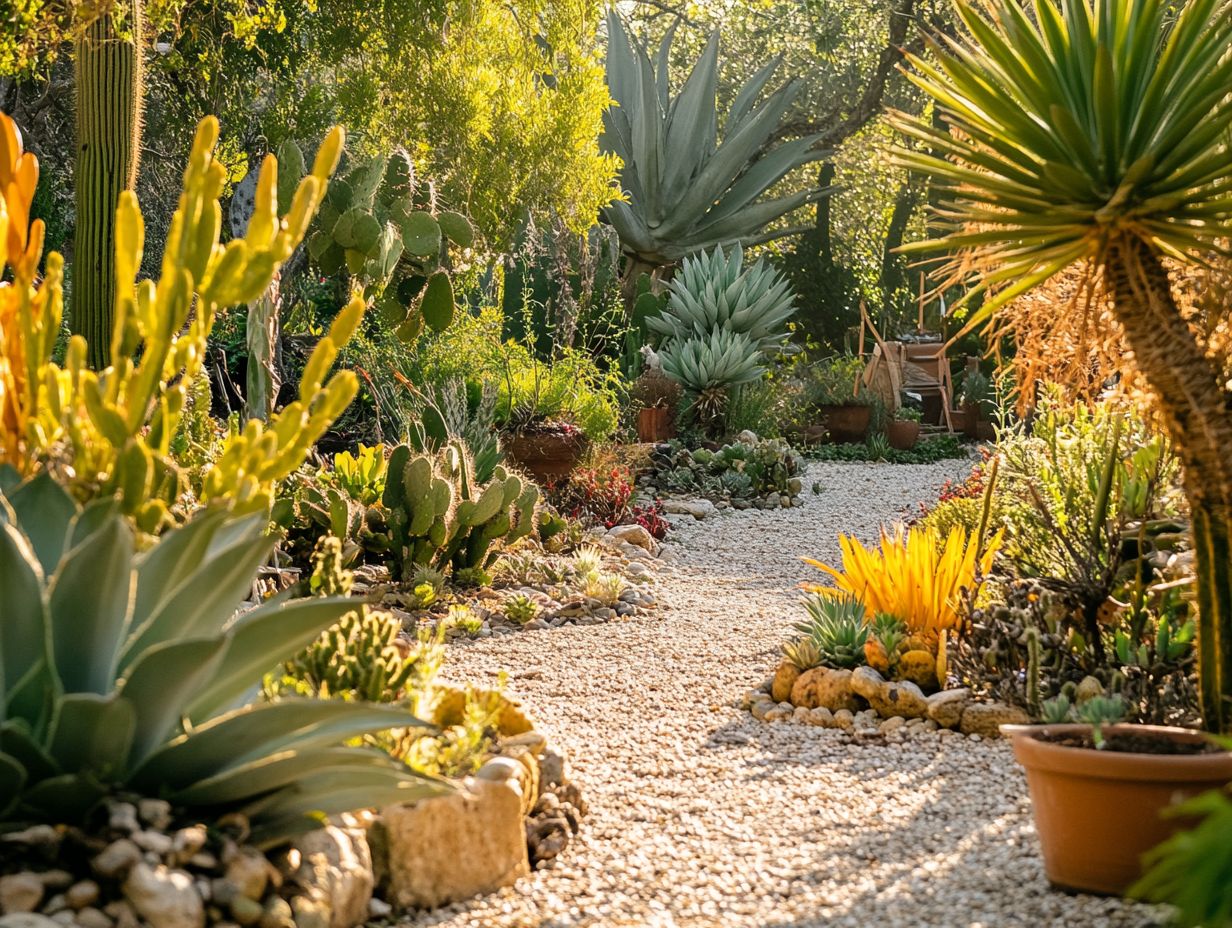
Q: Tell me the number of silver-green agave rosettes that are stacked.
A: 2